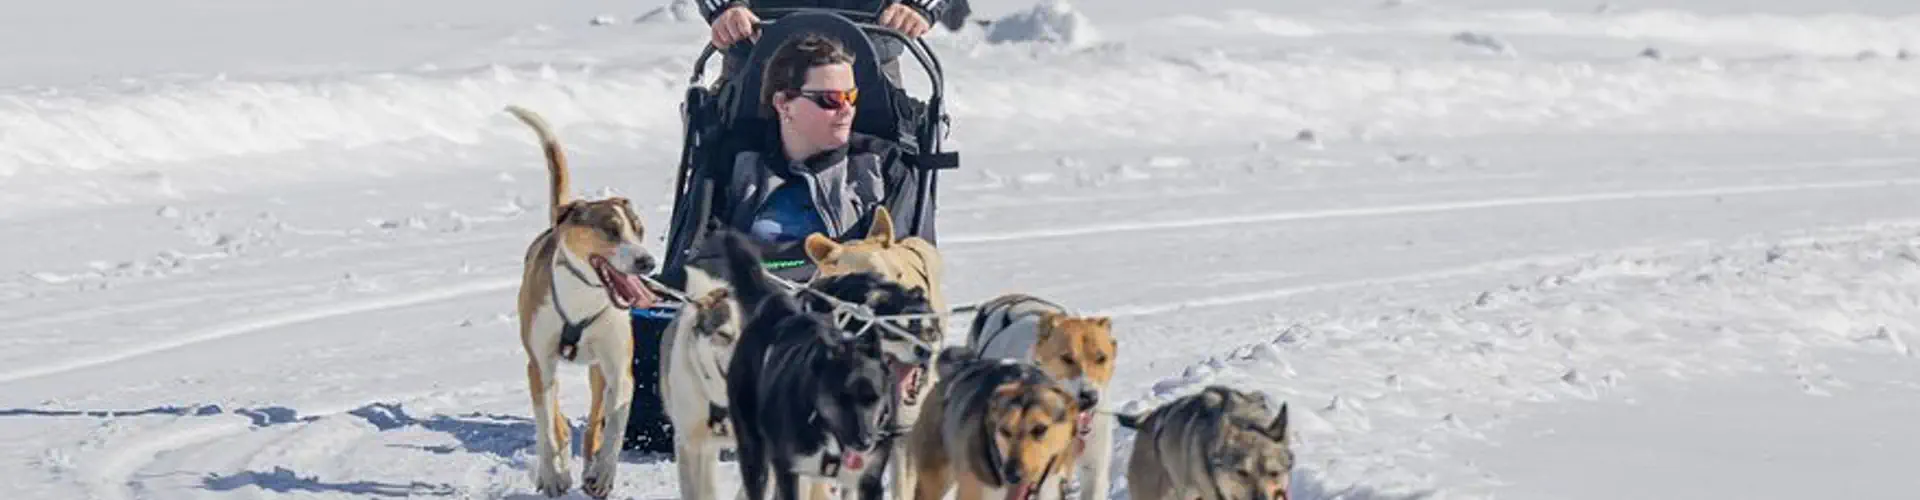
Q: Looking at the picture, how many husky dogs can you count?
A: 8